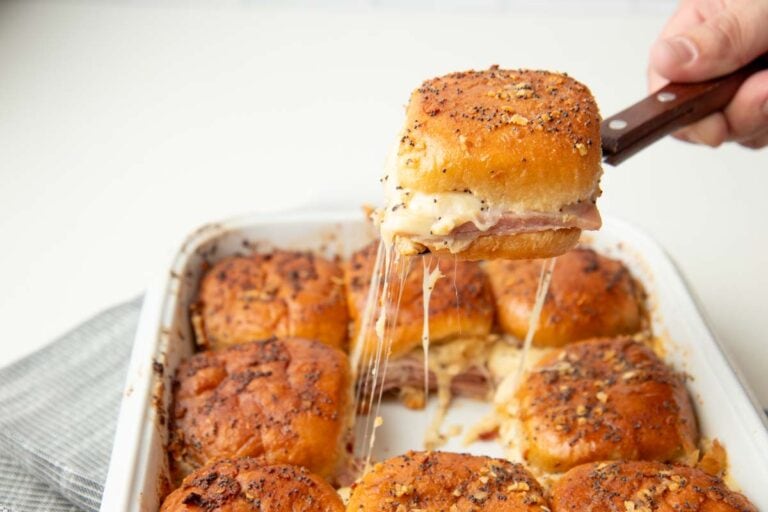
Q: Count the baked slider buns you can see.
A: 9